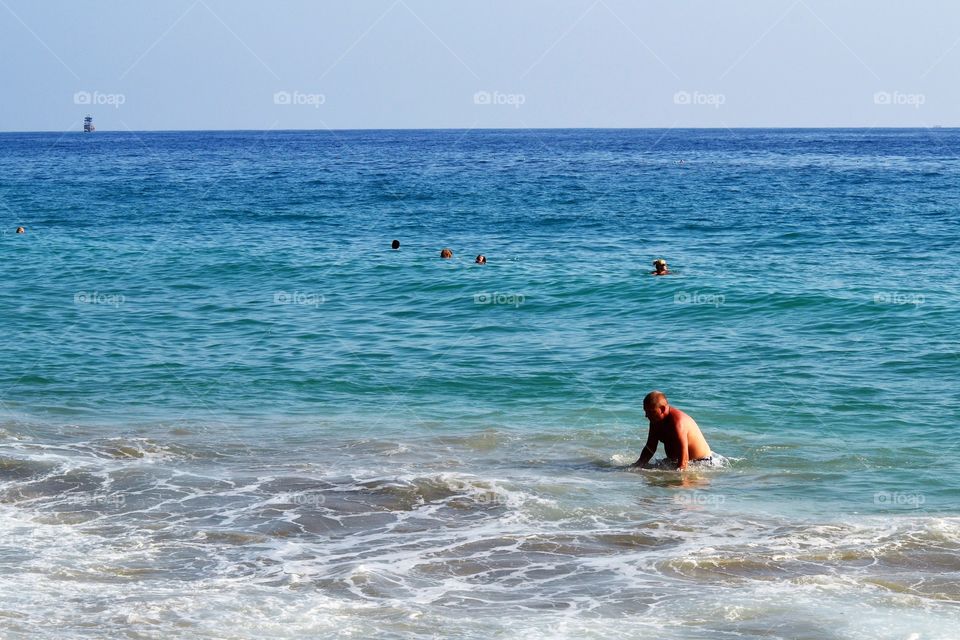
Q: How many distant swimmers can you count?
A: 5